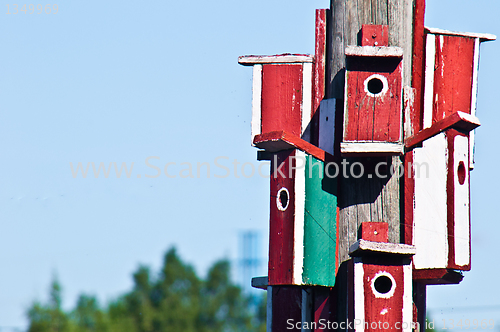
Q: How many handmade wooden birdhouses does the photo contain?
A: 7